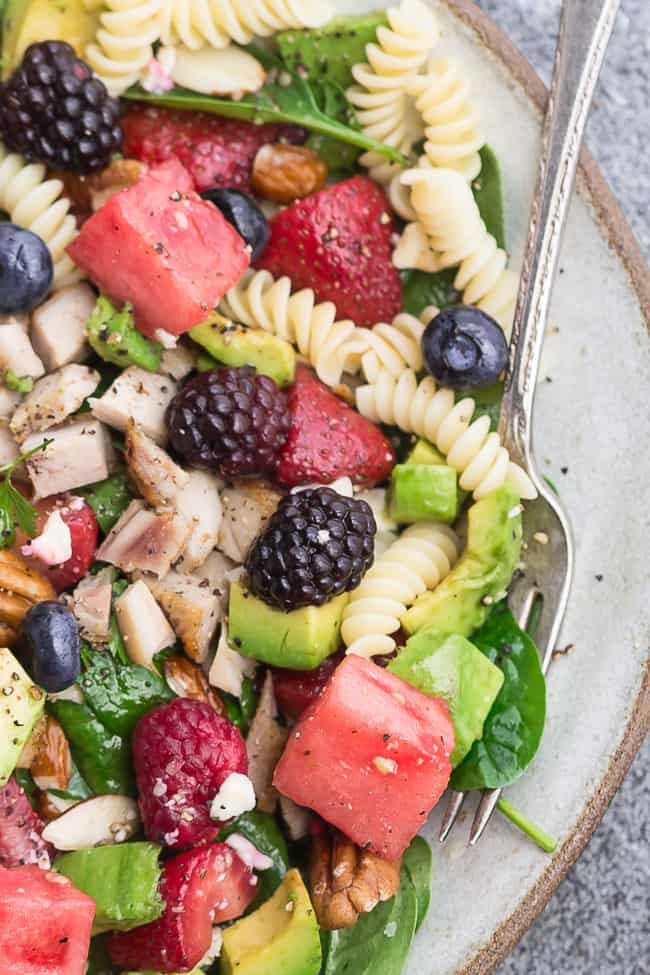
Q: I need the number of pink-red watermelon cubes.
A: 3